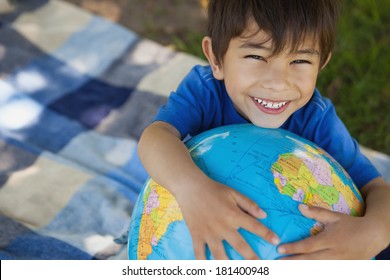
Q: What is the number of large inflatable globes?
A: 1